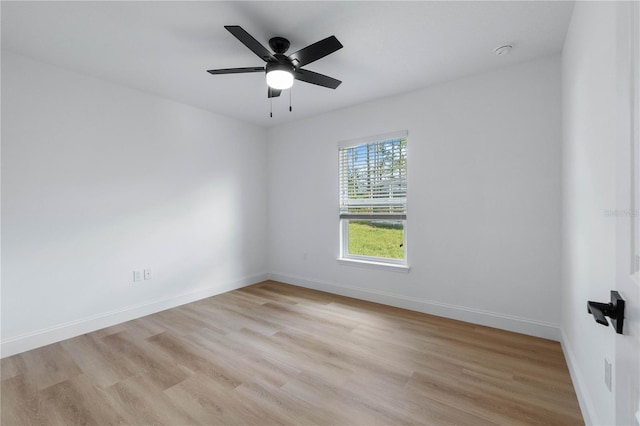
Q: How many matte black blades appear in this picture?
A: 5